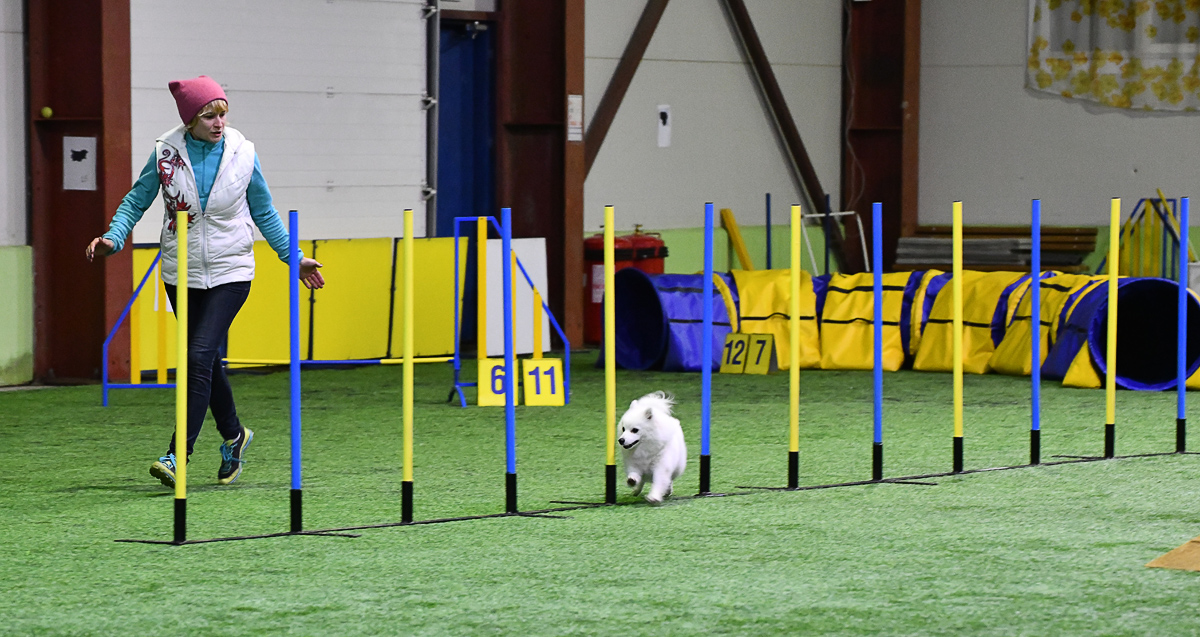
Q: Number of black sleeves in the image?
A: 12